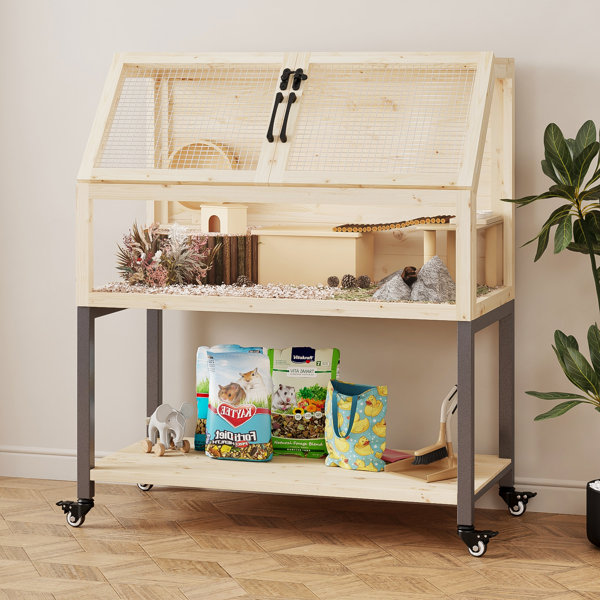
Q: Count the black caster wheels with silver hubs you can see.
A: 4